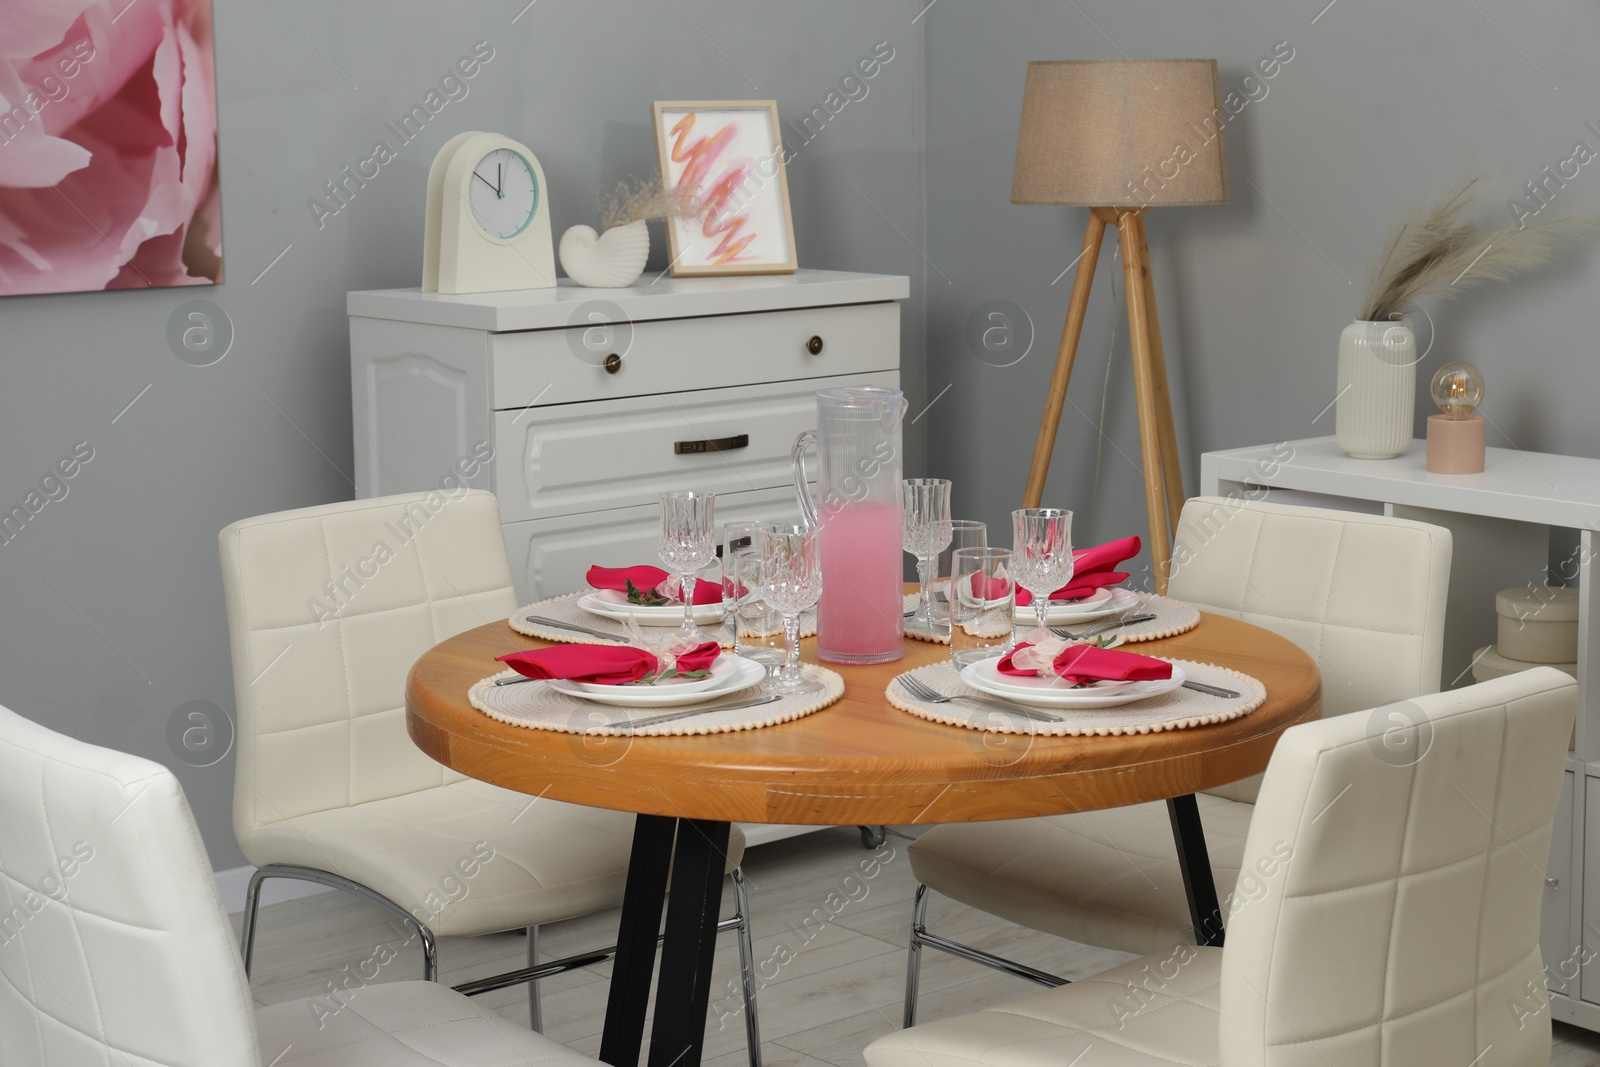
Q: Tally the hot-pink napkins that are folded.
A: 4